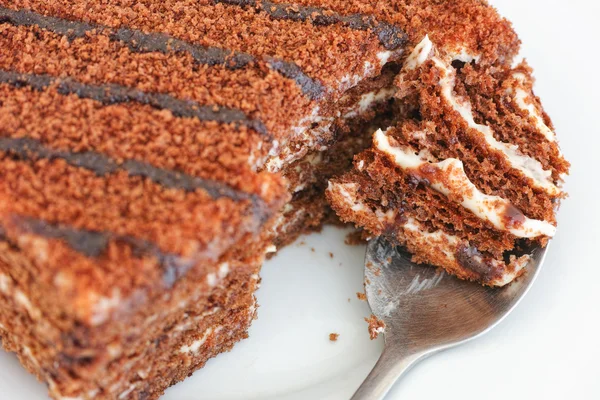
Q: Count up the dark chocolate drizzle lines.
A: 5